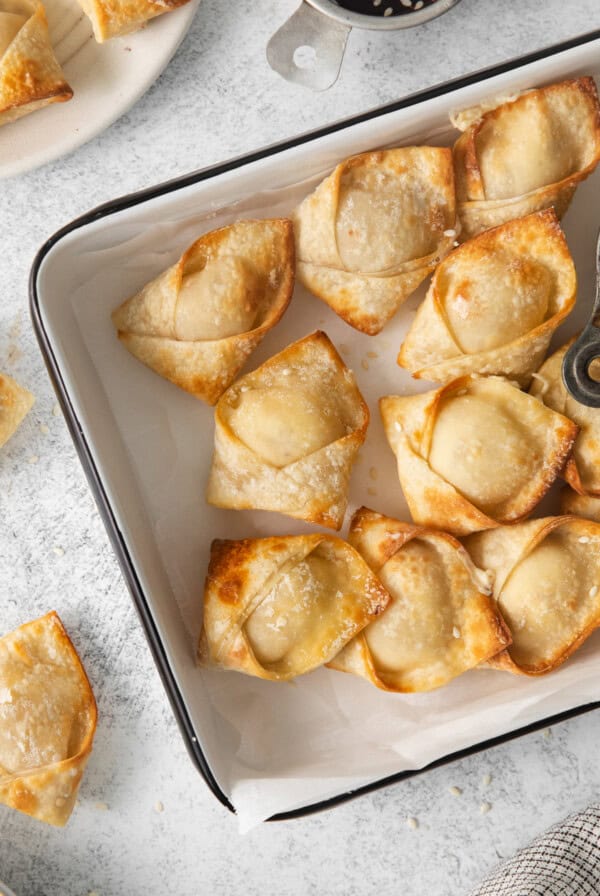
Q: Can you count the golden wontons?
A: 14